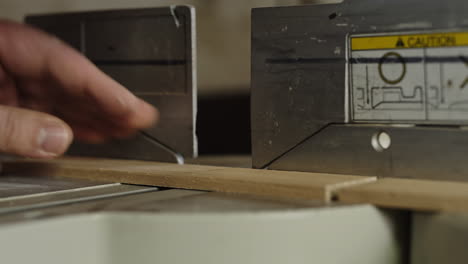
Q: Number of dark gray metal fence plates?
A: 2